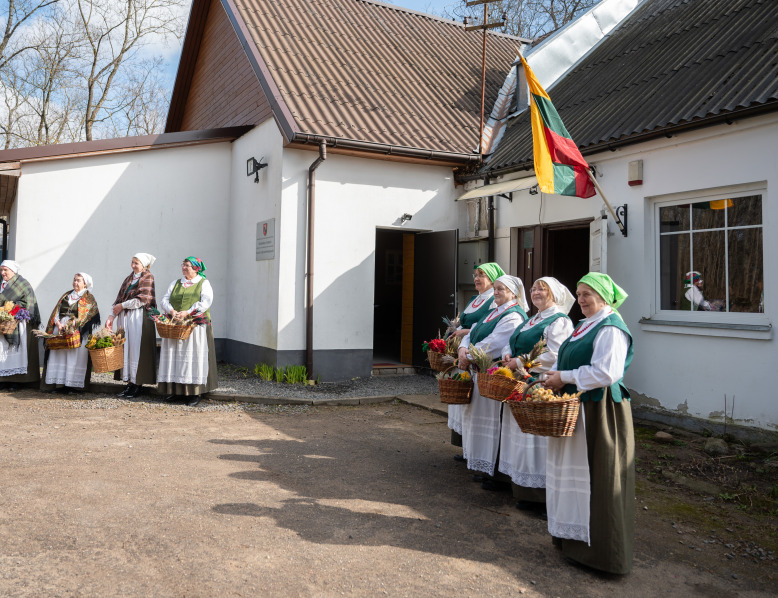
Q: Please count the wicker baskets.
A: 8